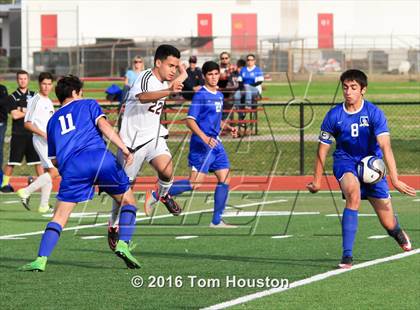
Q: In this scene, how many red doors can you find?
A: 4